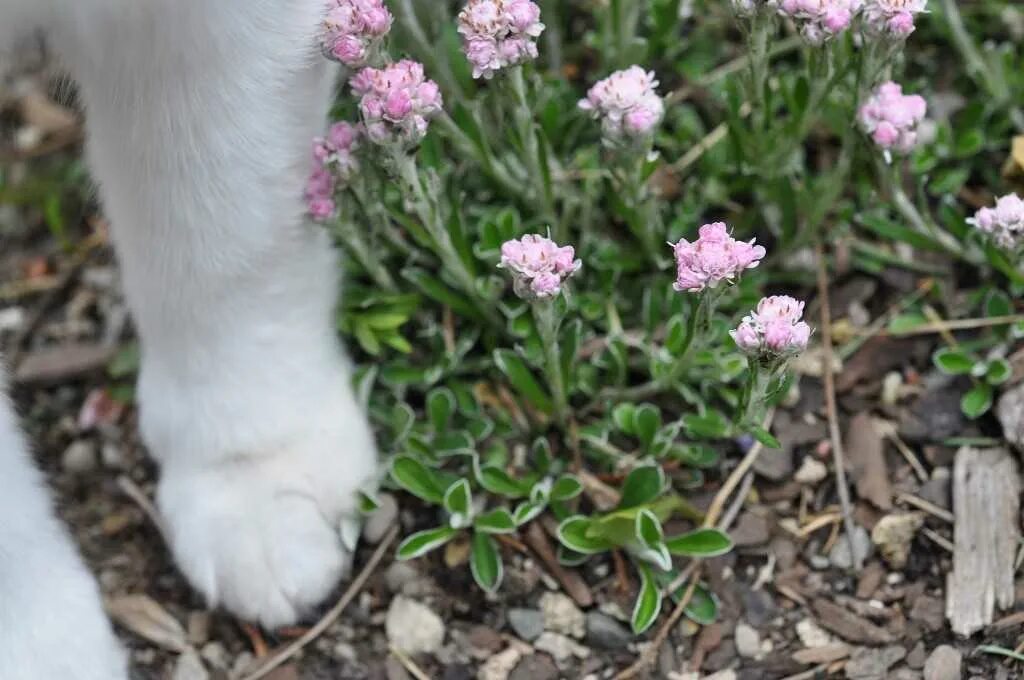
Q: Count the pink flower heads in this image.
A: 12